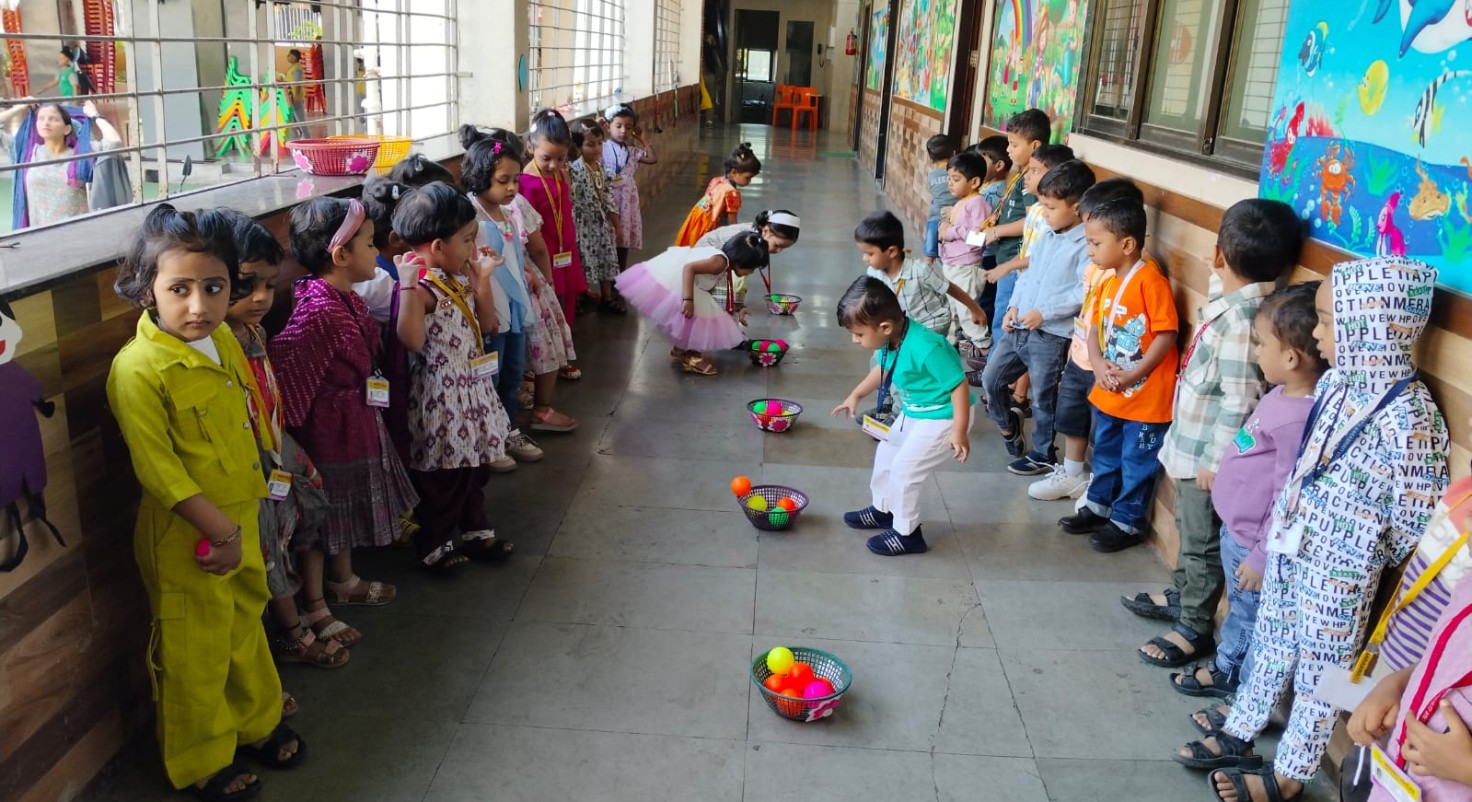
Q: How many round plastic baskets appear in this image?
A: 7